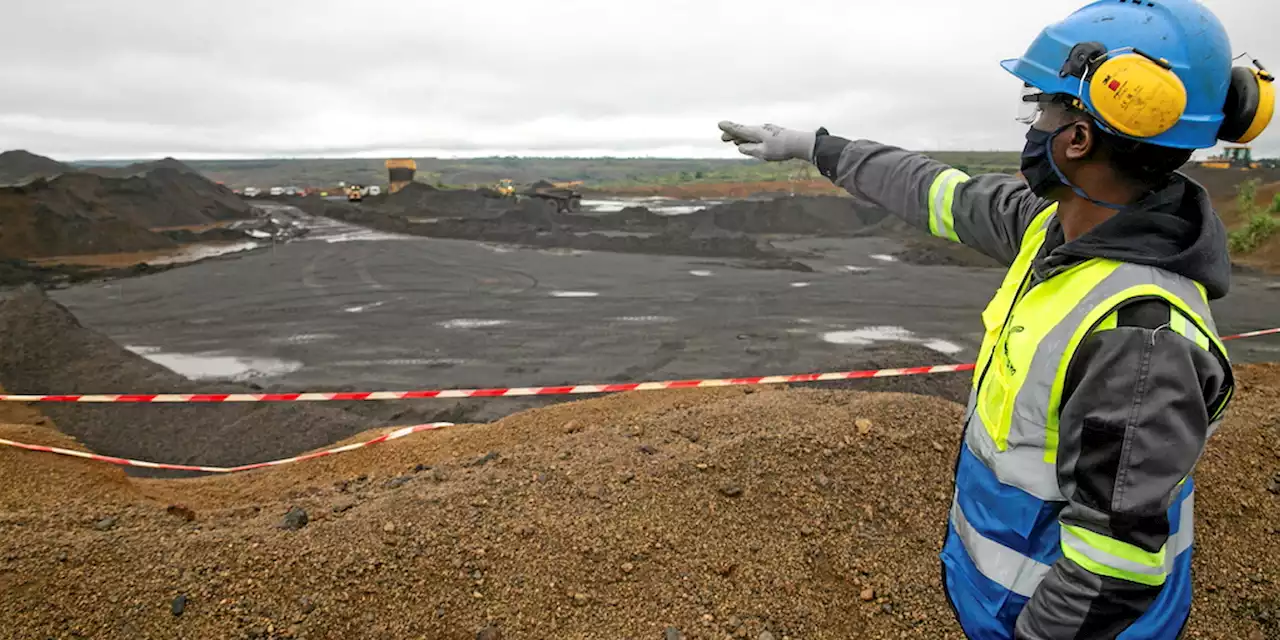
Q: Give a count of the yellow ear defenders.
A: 2